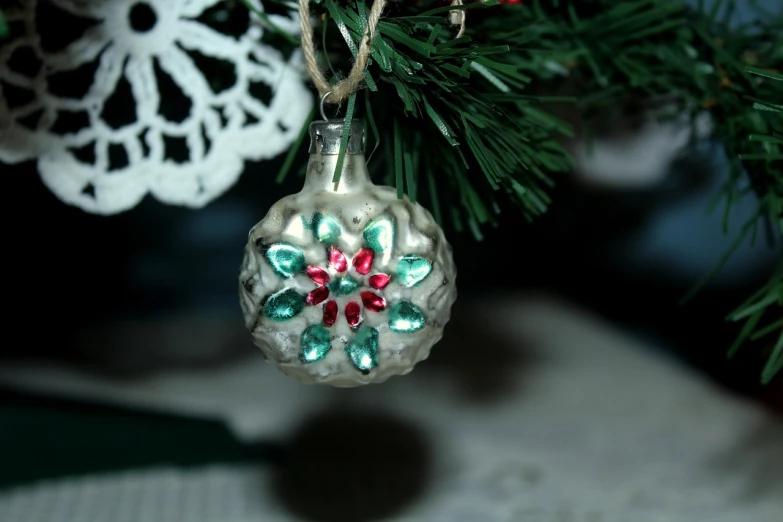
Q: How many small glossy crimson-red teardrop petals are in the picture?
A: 8